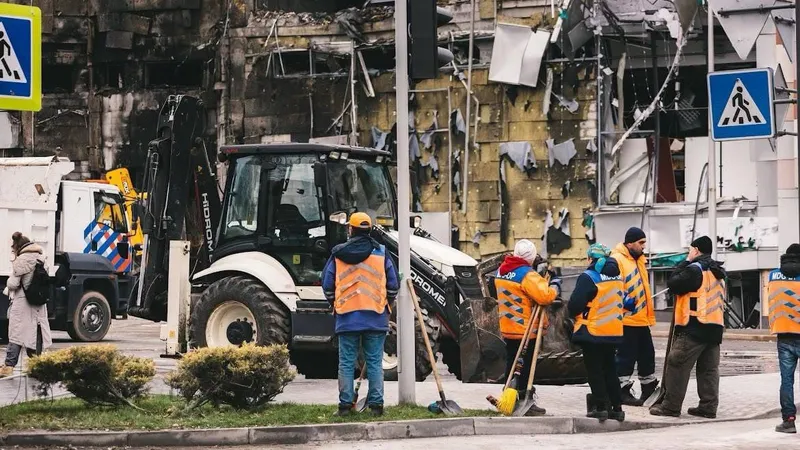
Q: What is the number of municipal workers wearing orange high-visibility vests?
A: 6